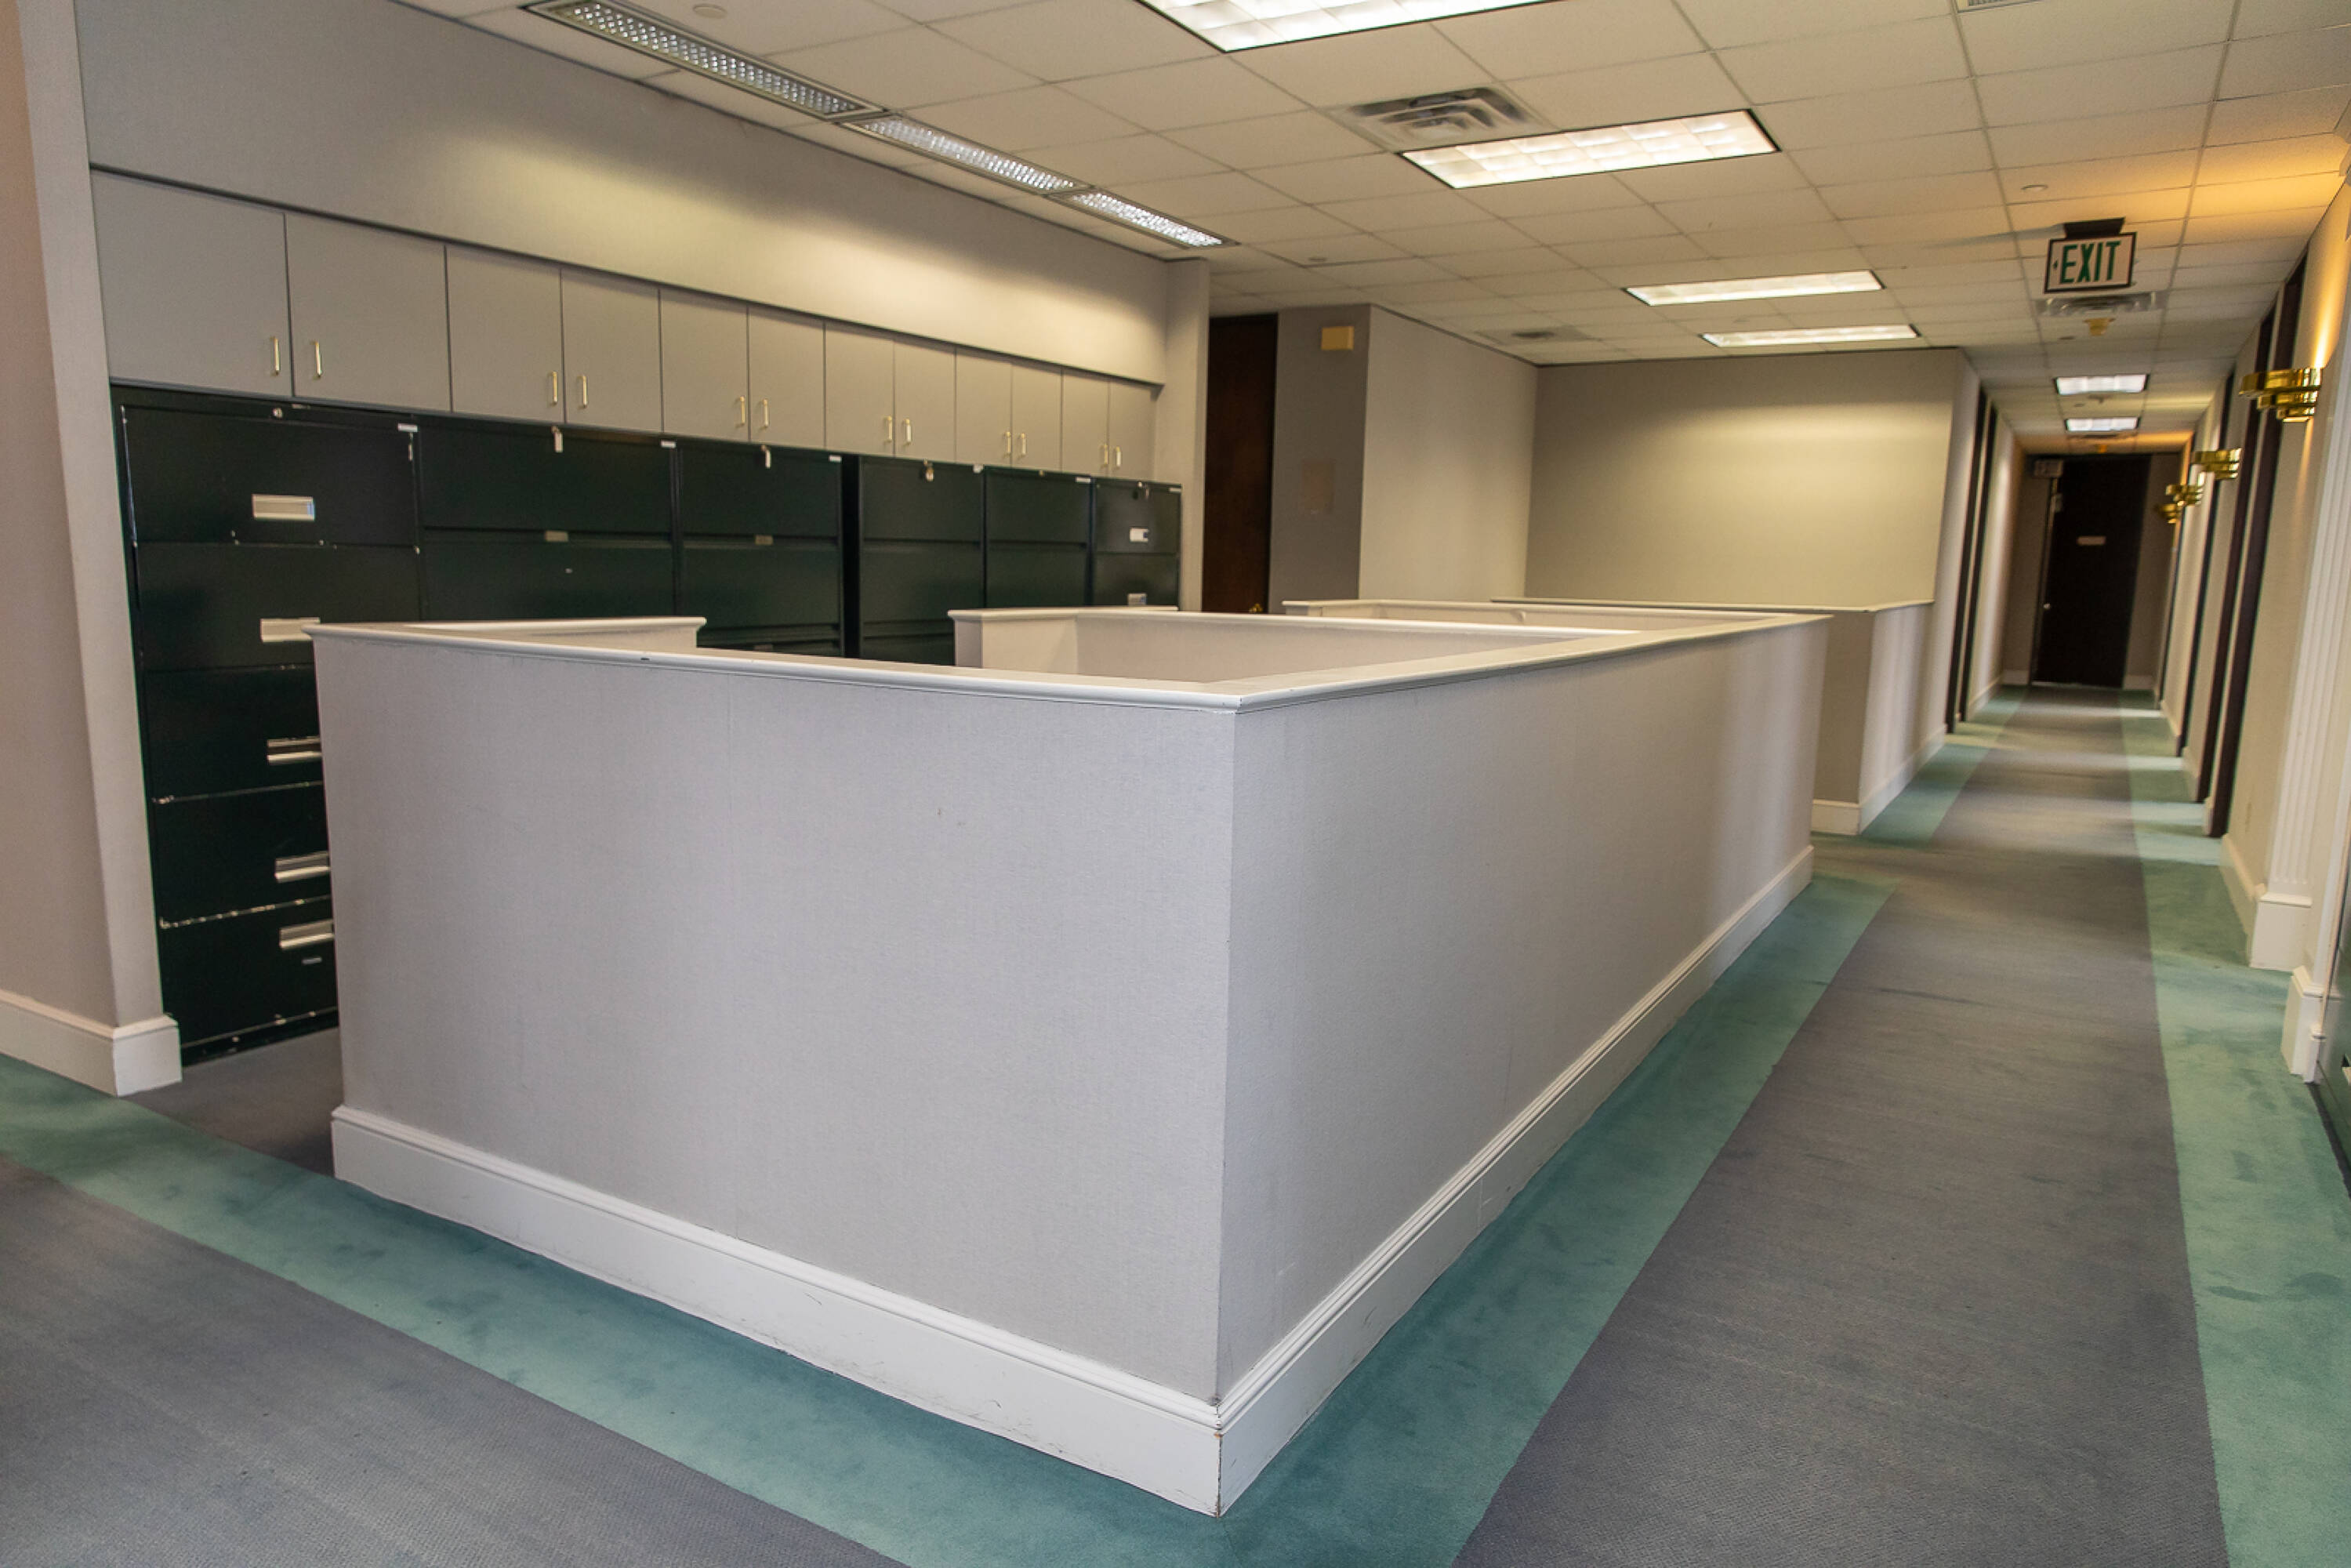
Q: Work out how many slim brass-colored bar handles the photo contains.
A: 12